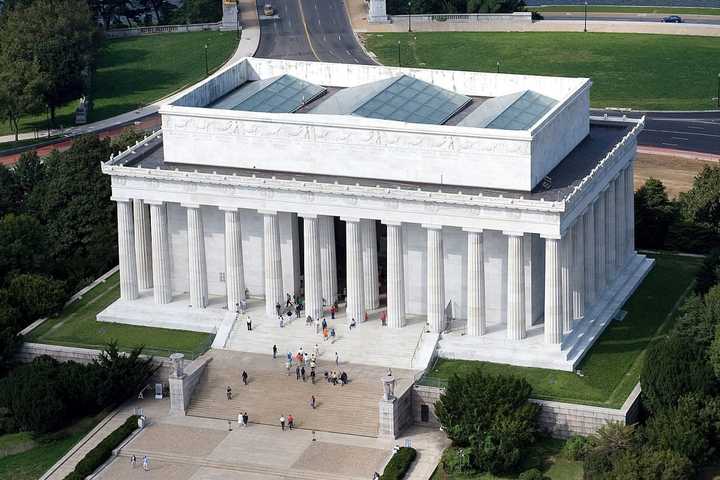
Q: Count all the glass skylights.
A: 3